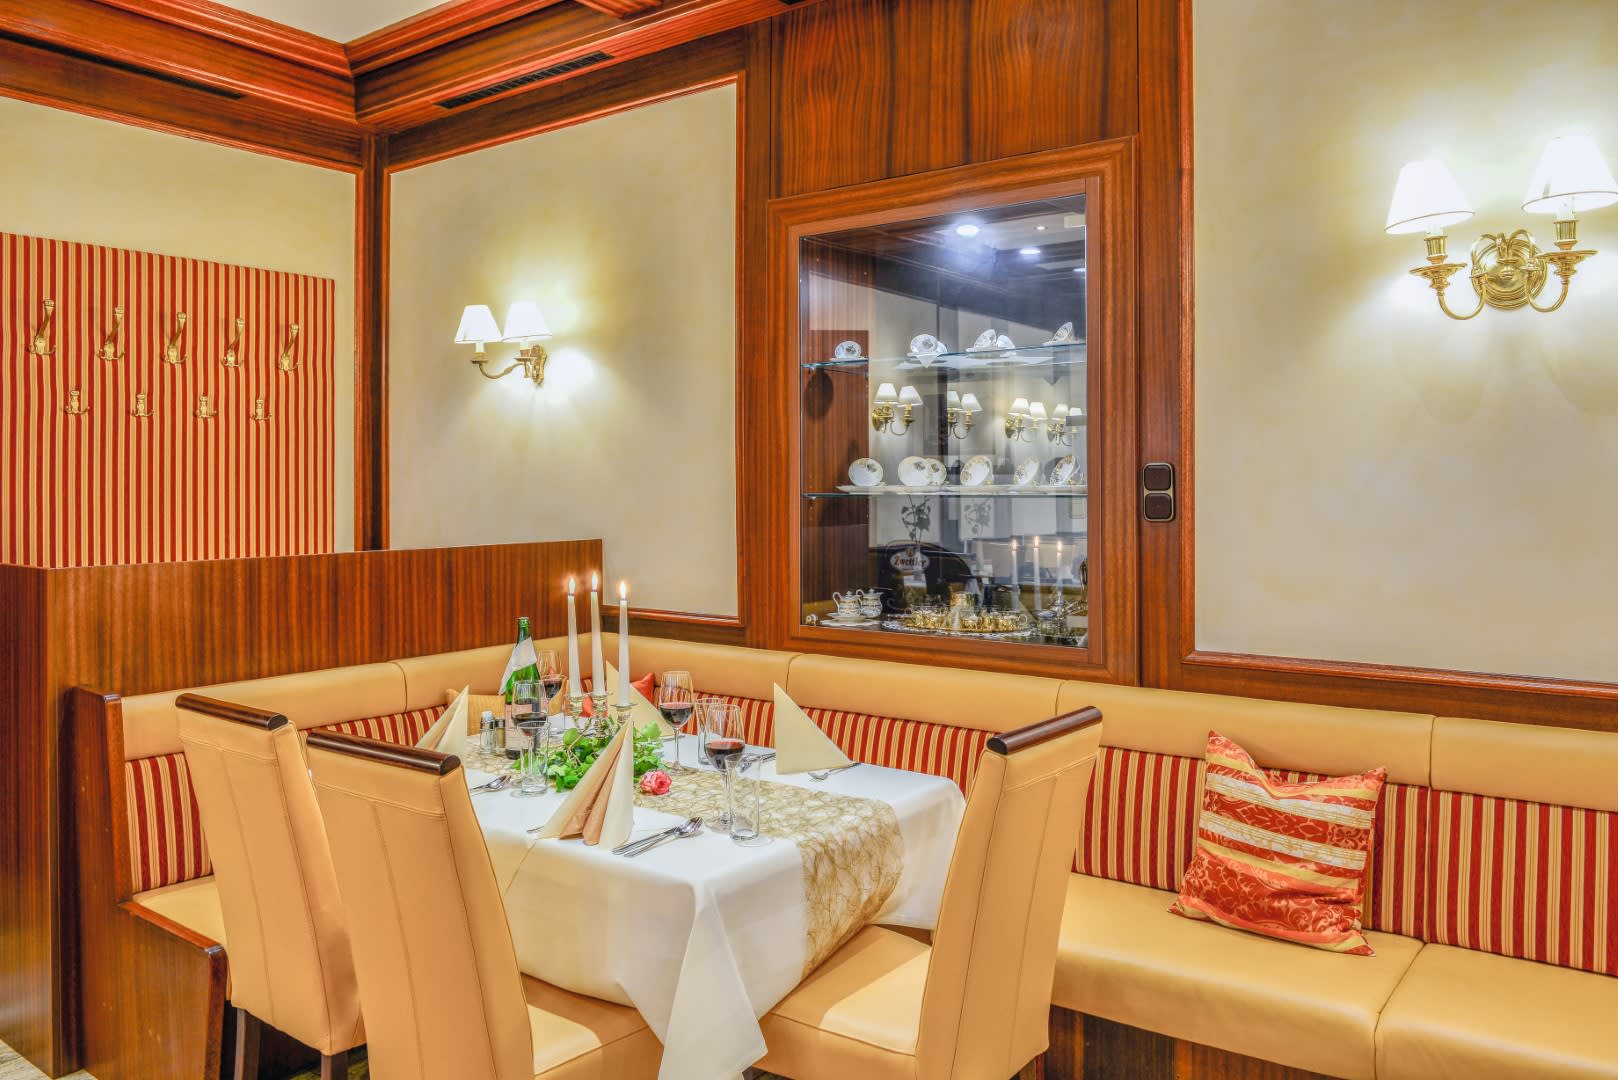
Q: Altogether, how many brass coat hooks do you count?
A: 9